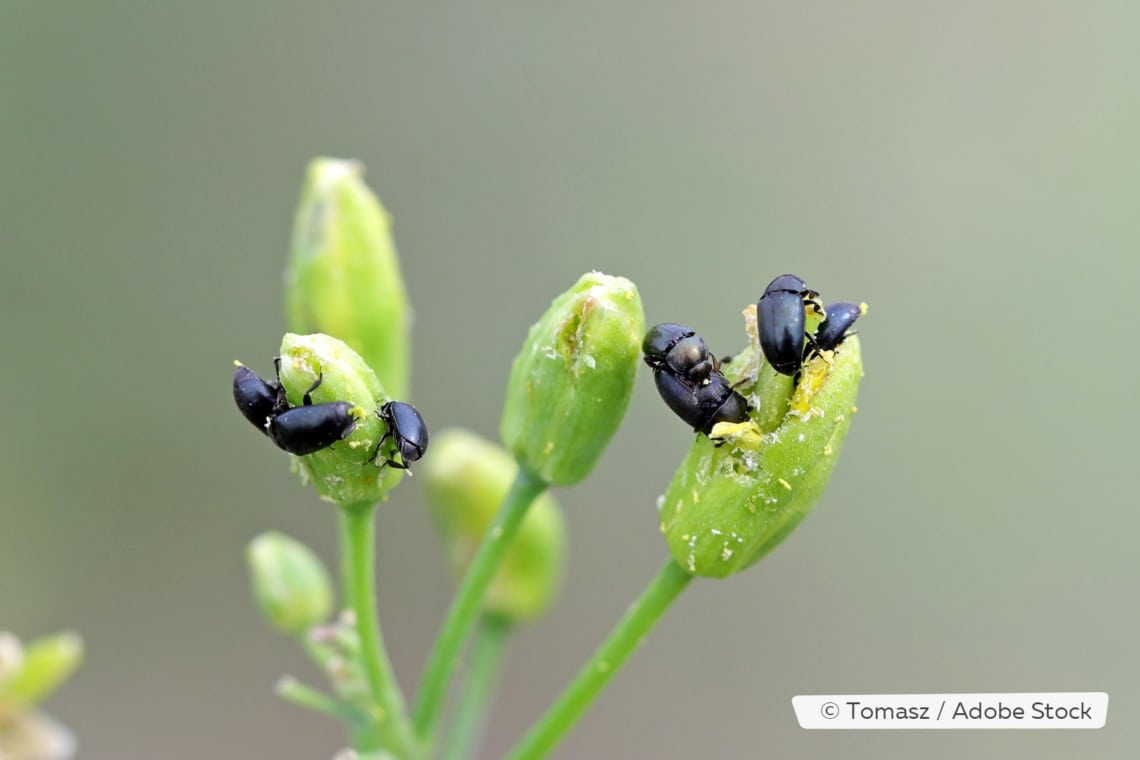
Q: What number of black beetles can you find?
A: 7